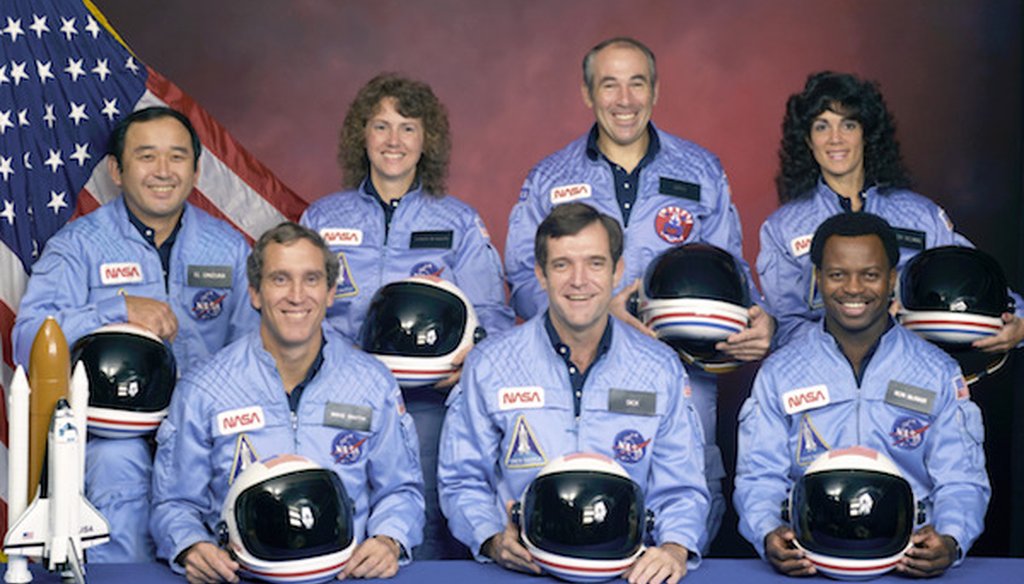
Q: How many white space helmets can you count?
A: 7